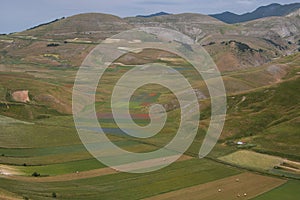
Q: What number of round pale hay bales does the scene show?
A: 4